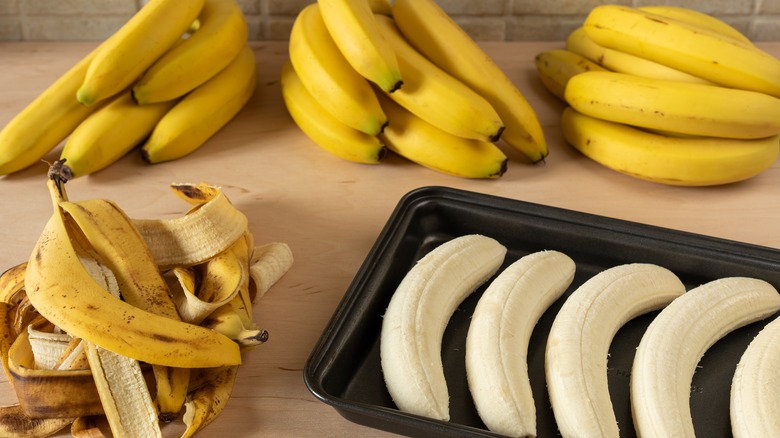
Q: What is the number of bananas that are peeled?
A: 5